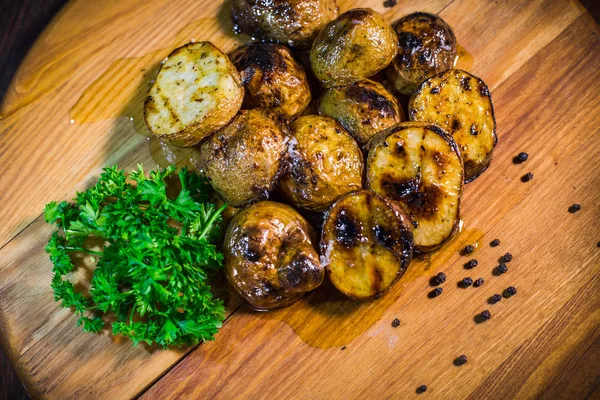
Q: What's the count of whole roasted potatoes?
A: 8